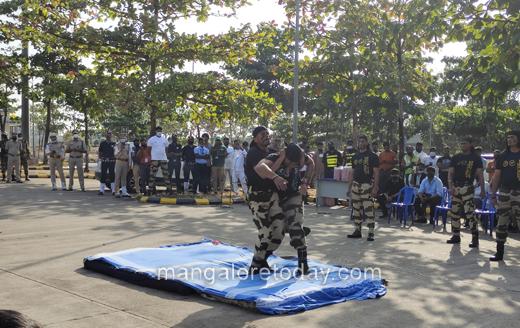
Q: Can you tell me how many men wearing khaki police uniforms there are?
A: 4